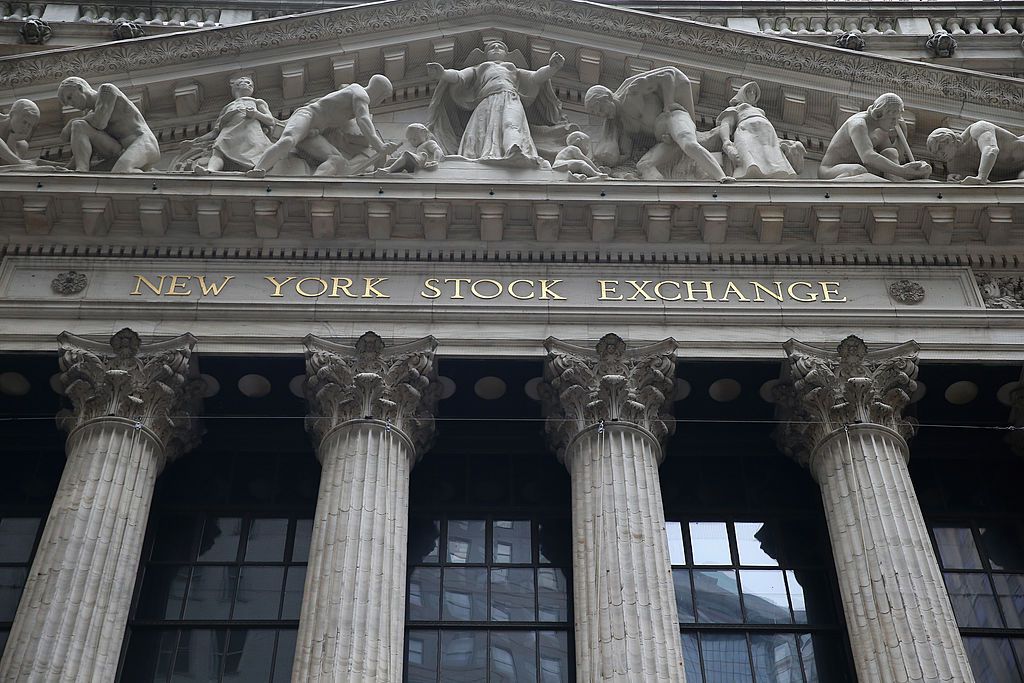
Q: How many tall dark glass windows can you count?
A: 5